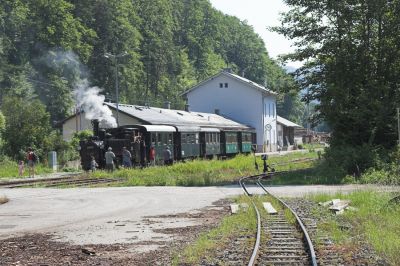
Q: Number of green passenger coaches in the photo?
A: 5